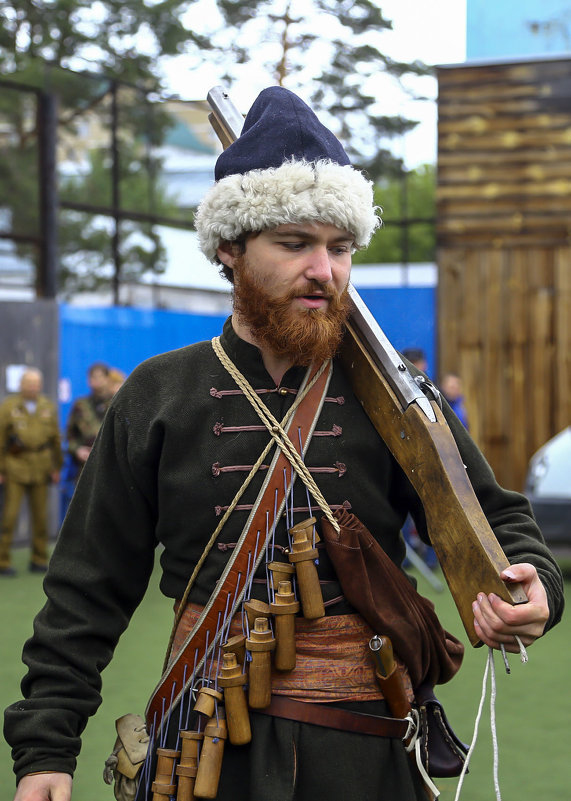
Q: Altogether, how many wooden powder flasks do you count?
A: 7